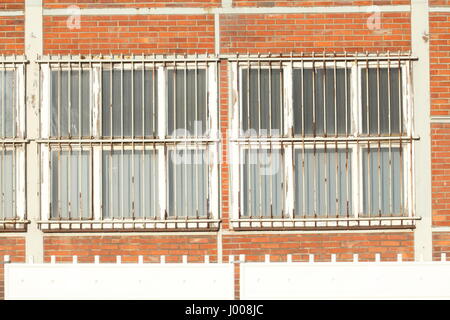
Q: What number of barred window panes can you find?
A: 14